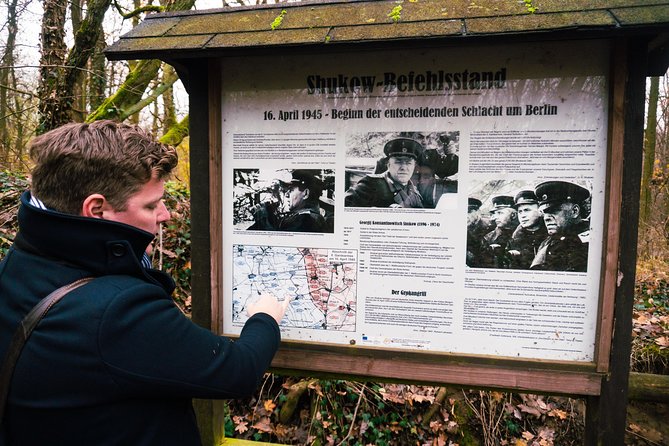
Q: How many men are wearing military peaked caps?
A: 6